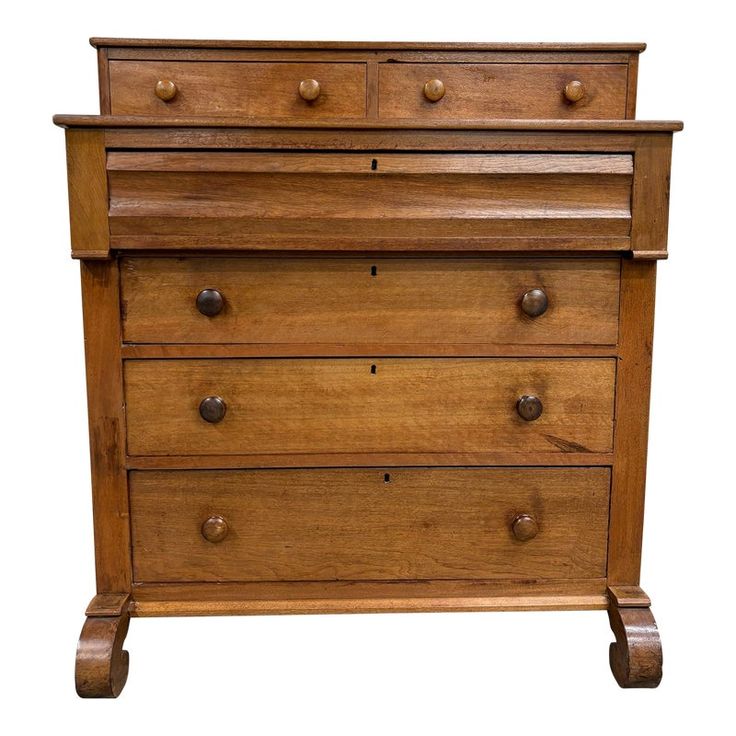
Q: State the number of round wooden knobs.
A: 10